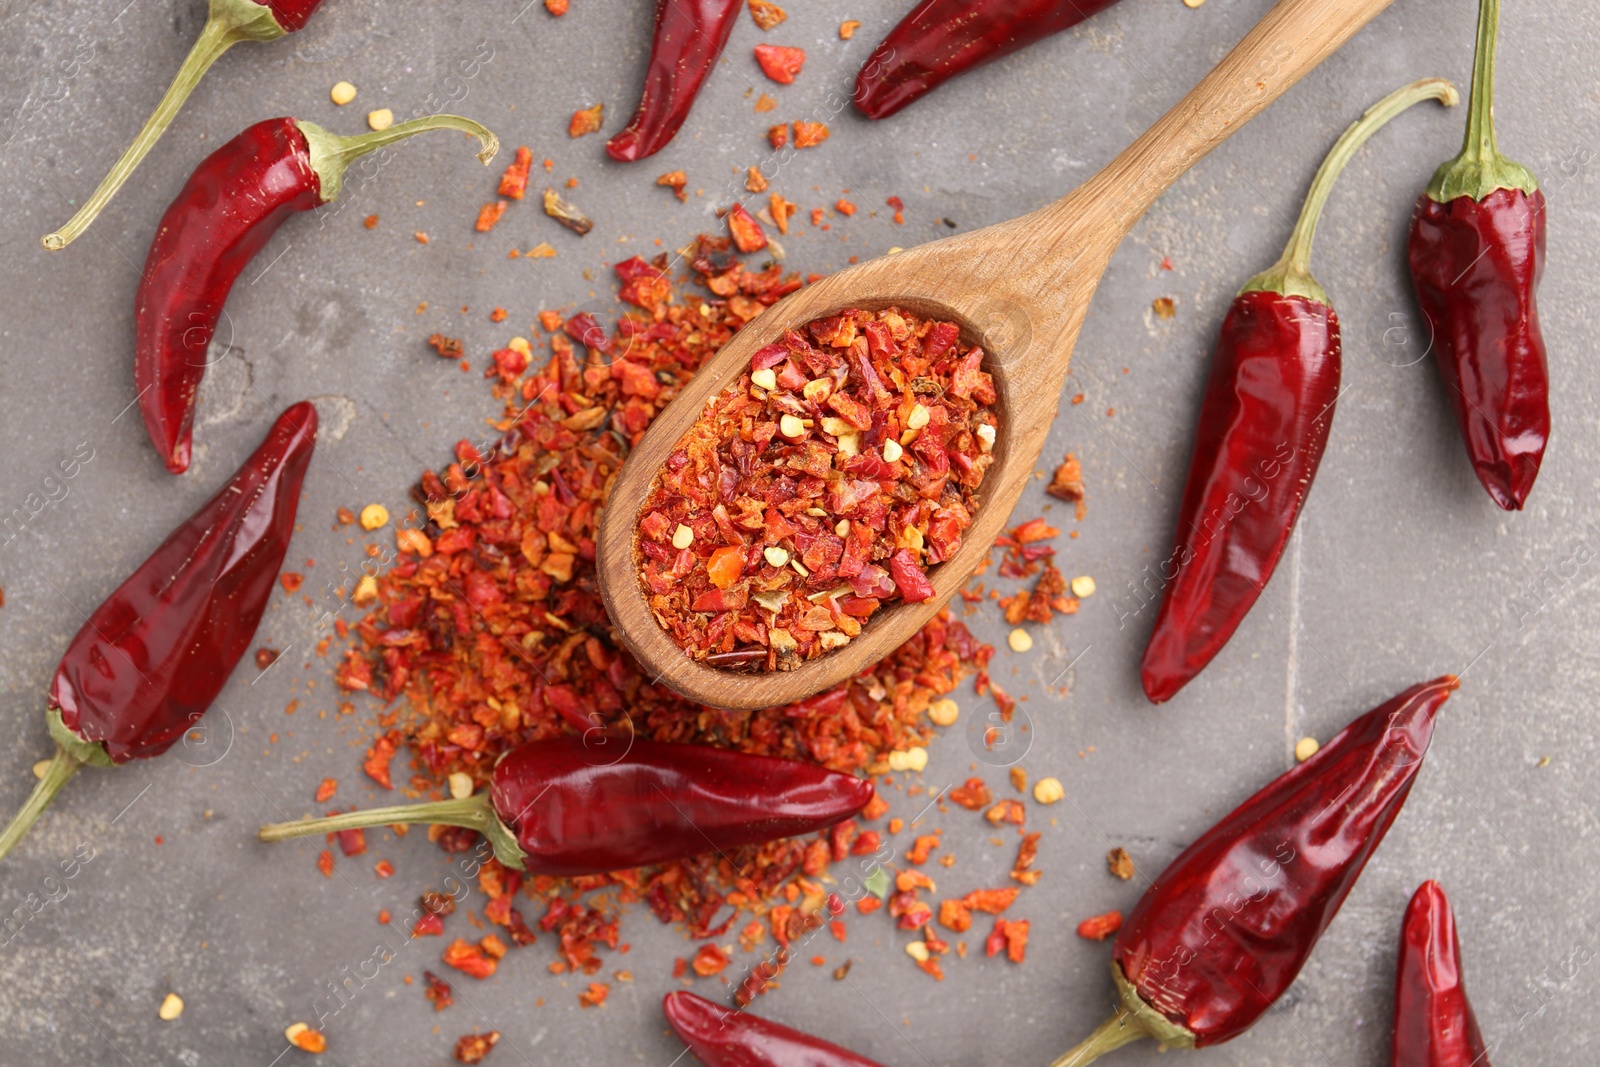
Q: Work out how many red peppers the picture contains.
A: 11